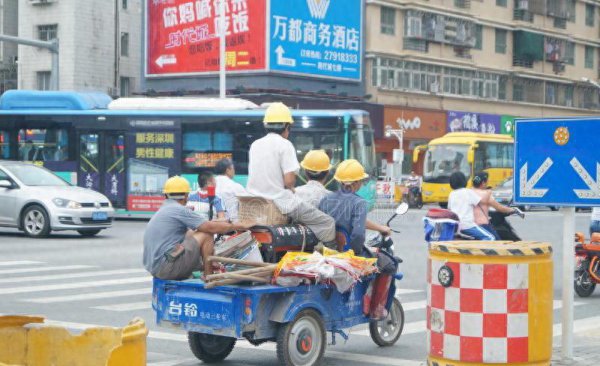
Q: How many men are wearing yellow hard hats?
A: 4